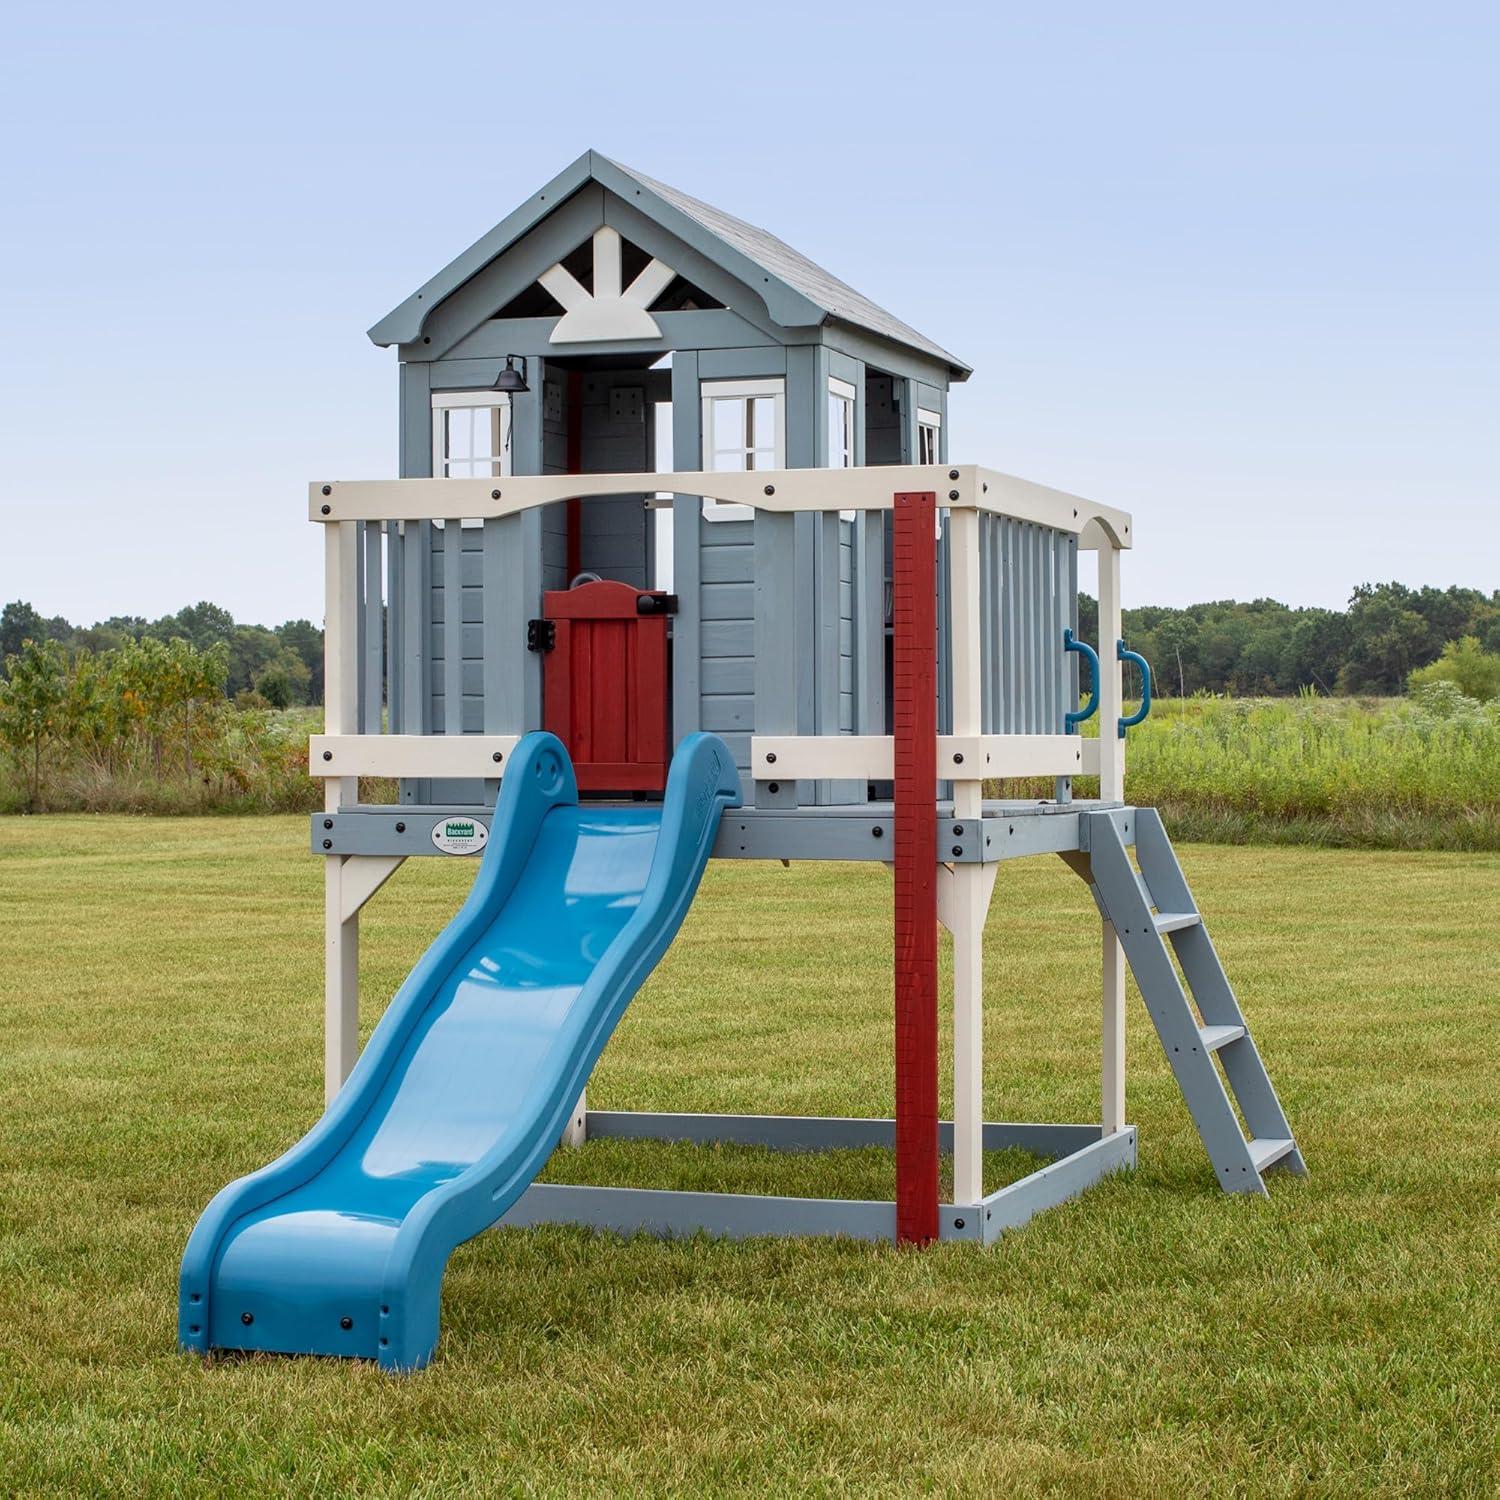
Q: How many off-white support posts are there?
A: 4